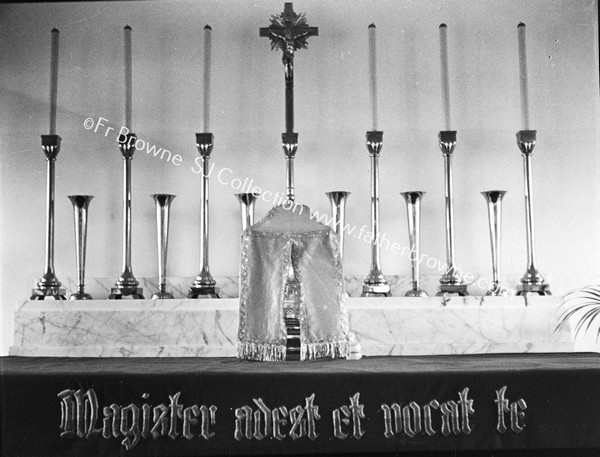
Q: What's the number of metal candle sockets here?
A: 6